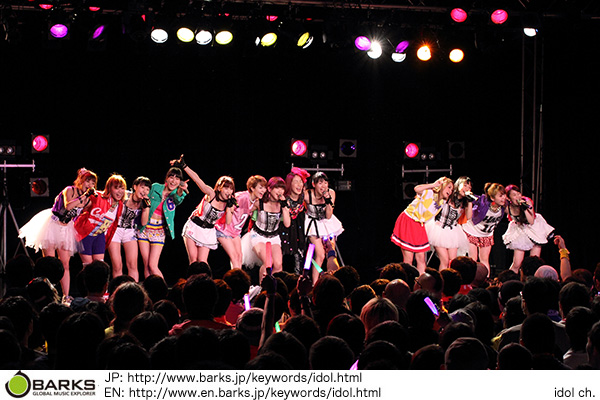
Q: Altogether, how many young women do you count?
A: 13